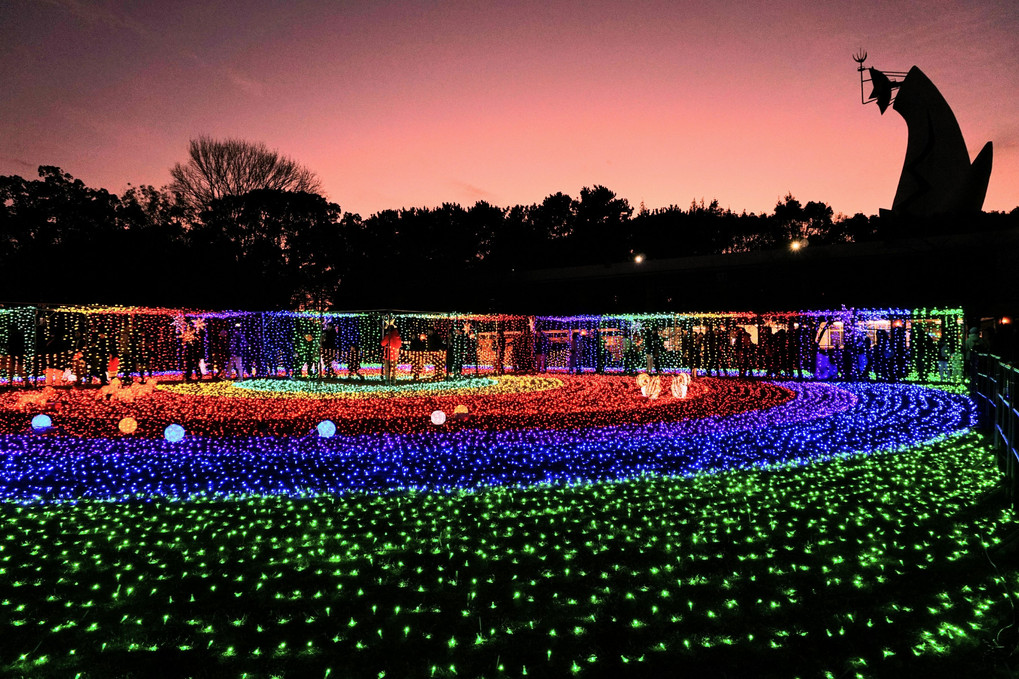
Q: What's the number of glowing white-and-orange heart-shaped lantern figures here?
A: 2